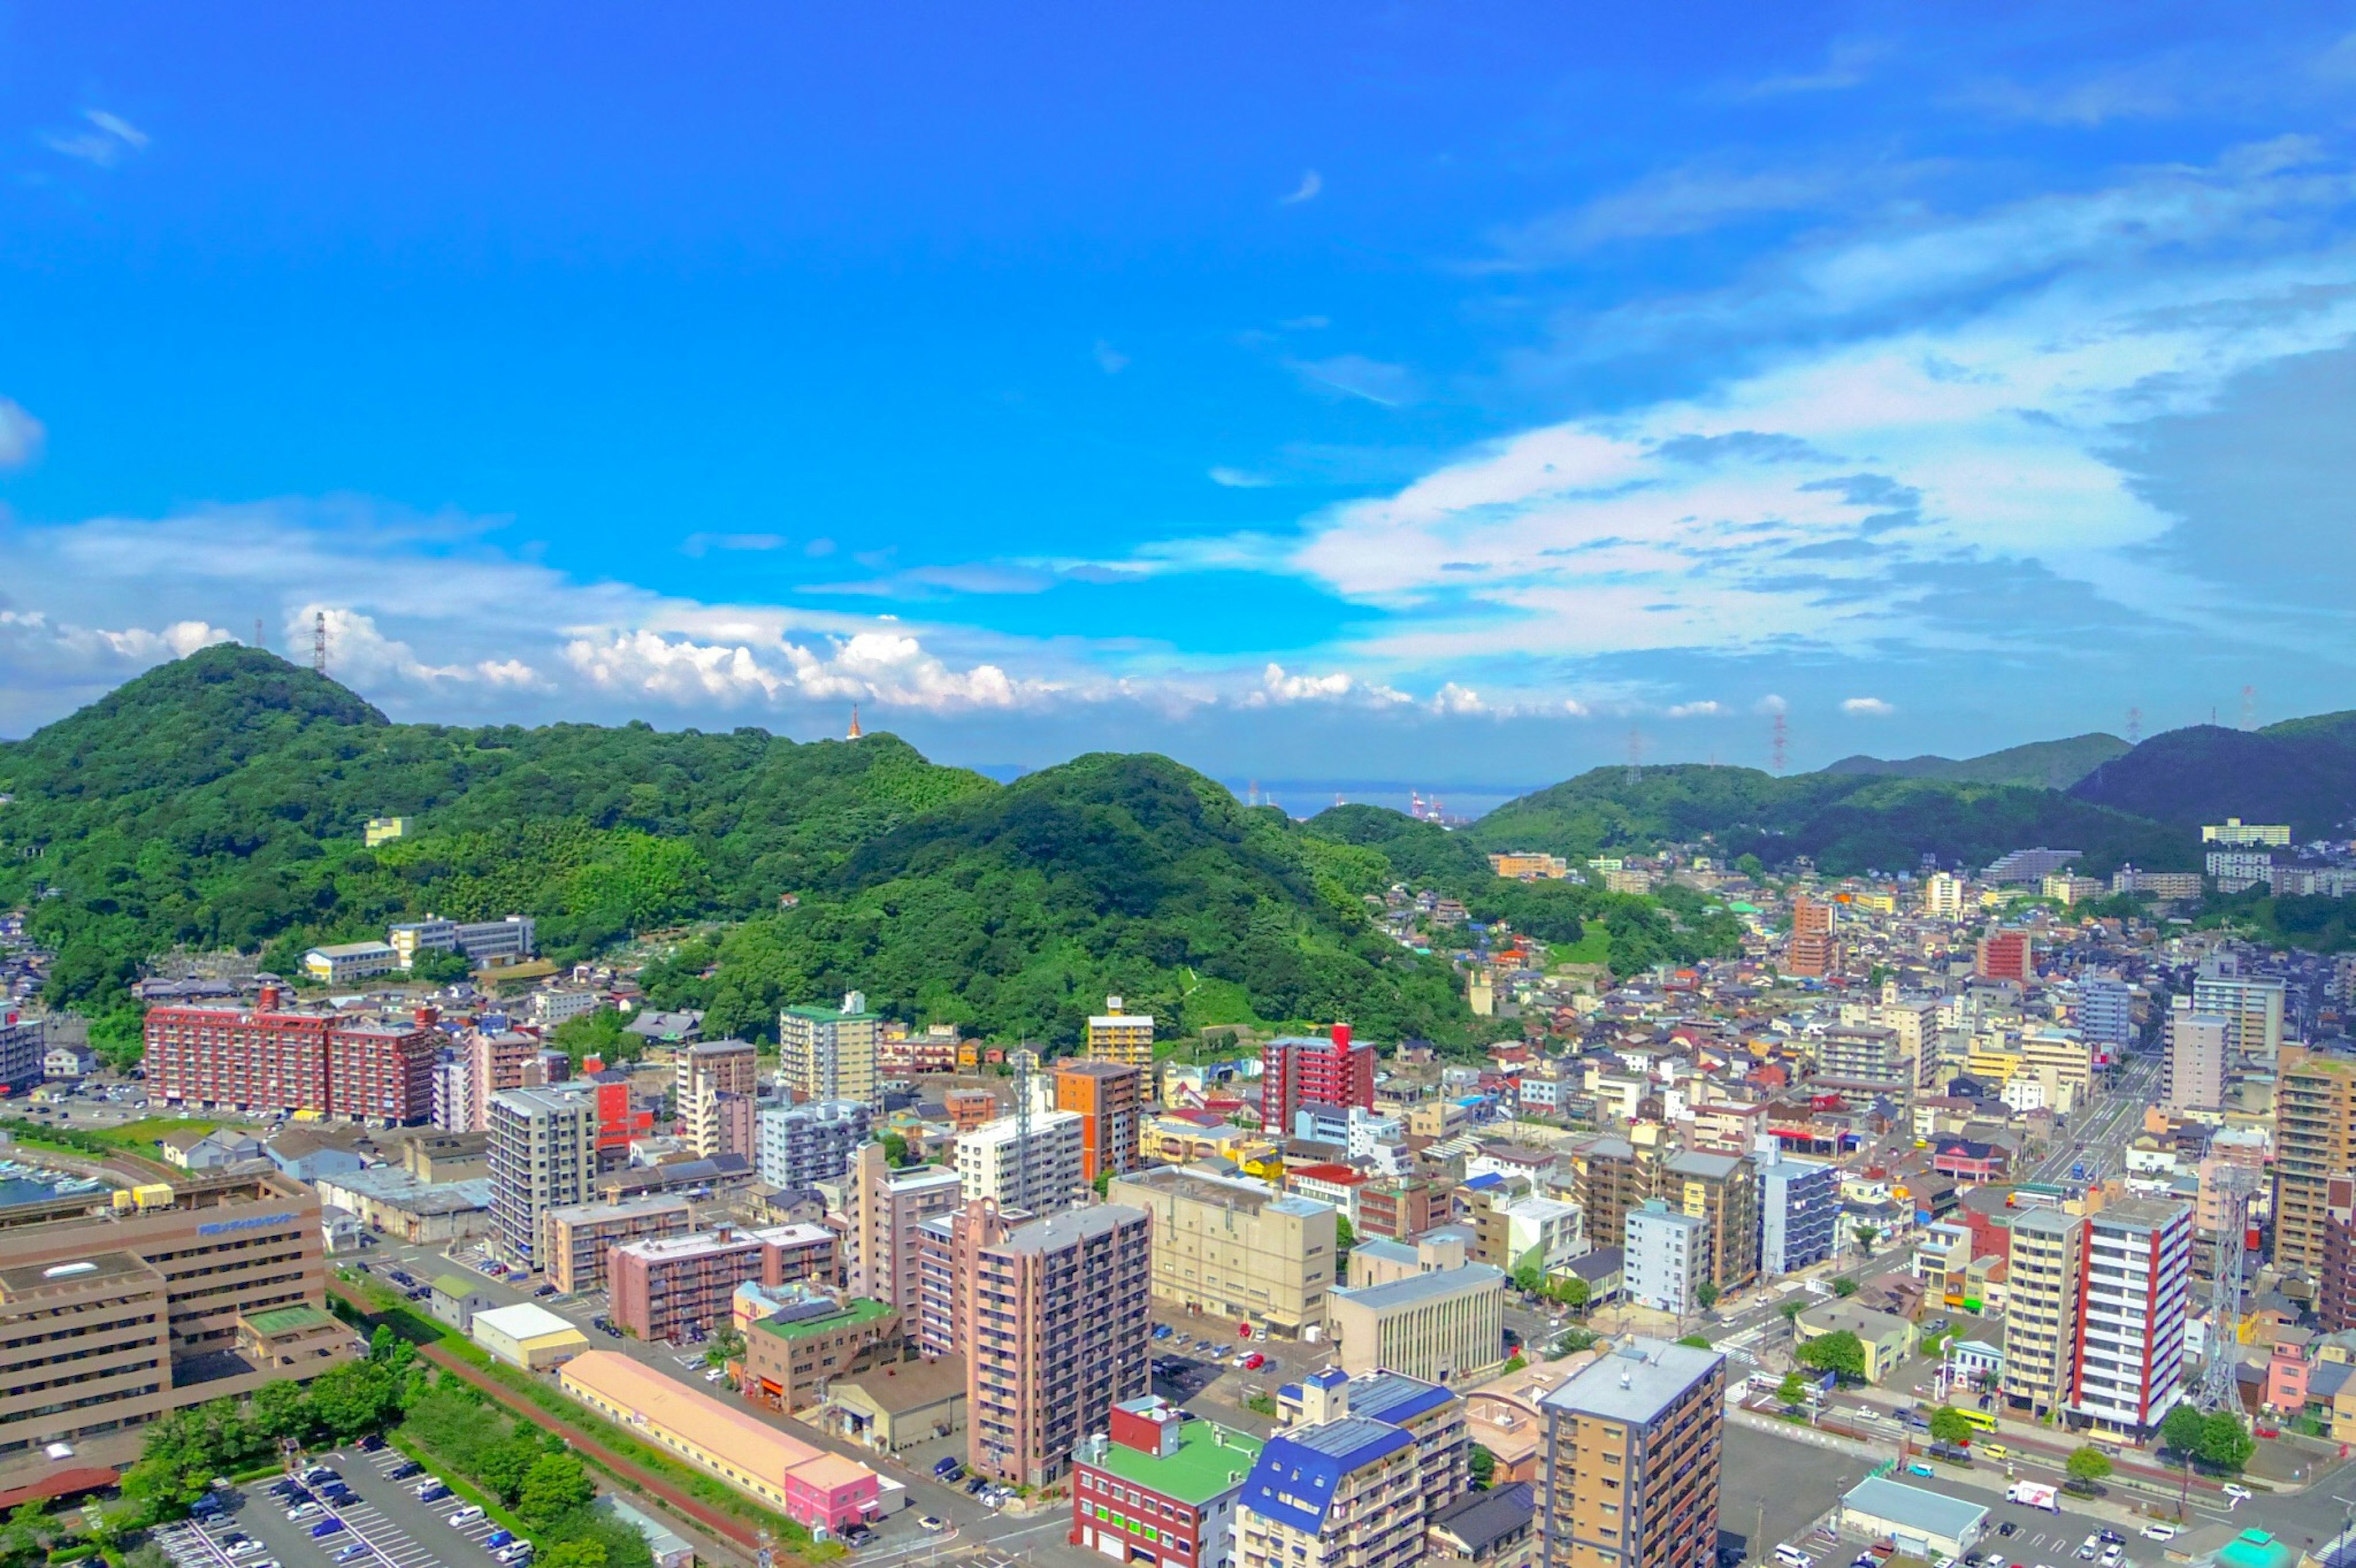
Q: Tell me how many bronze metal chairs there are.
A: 0